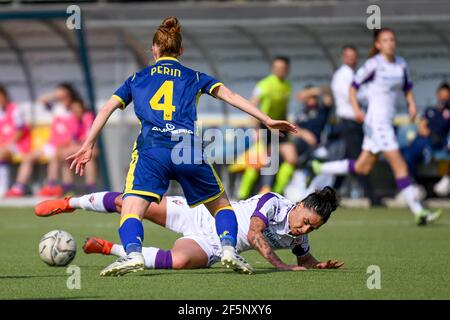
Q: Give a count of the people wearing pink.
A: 3